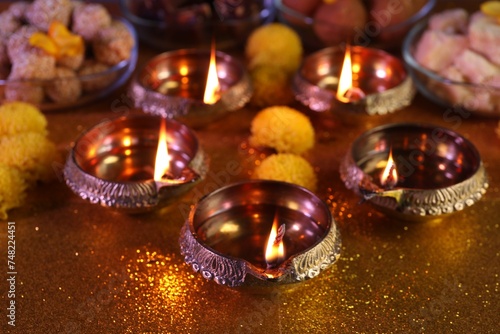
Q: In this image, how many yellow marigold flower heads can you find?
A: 7